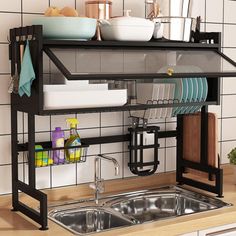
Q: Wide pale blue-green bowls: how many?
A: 1